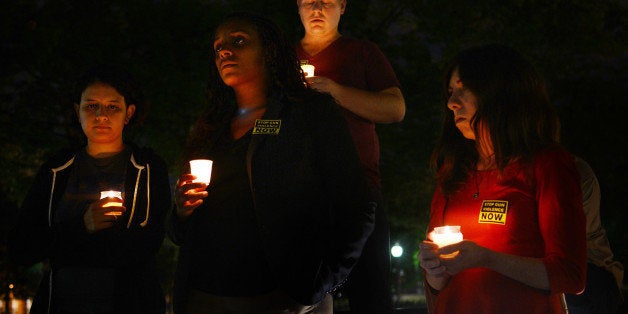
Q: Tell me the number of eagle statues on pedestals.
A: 0